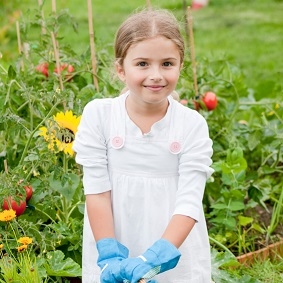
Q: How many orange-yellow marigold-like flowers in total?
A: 3